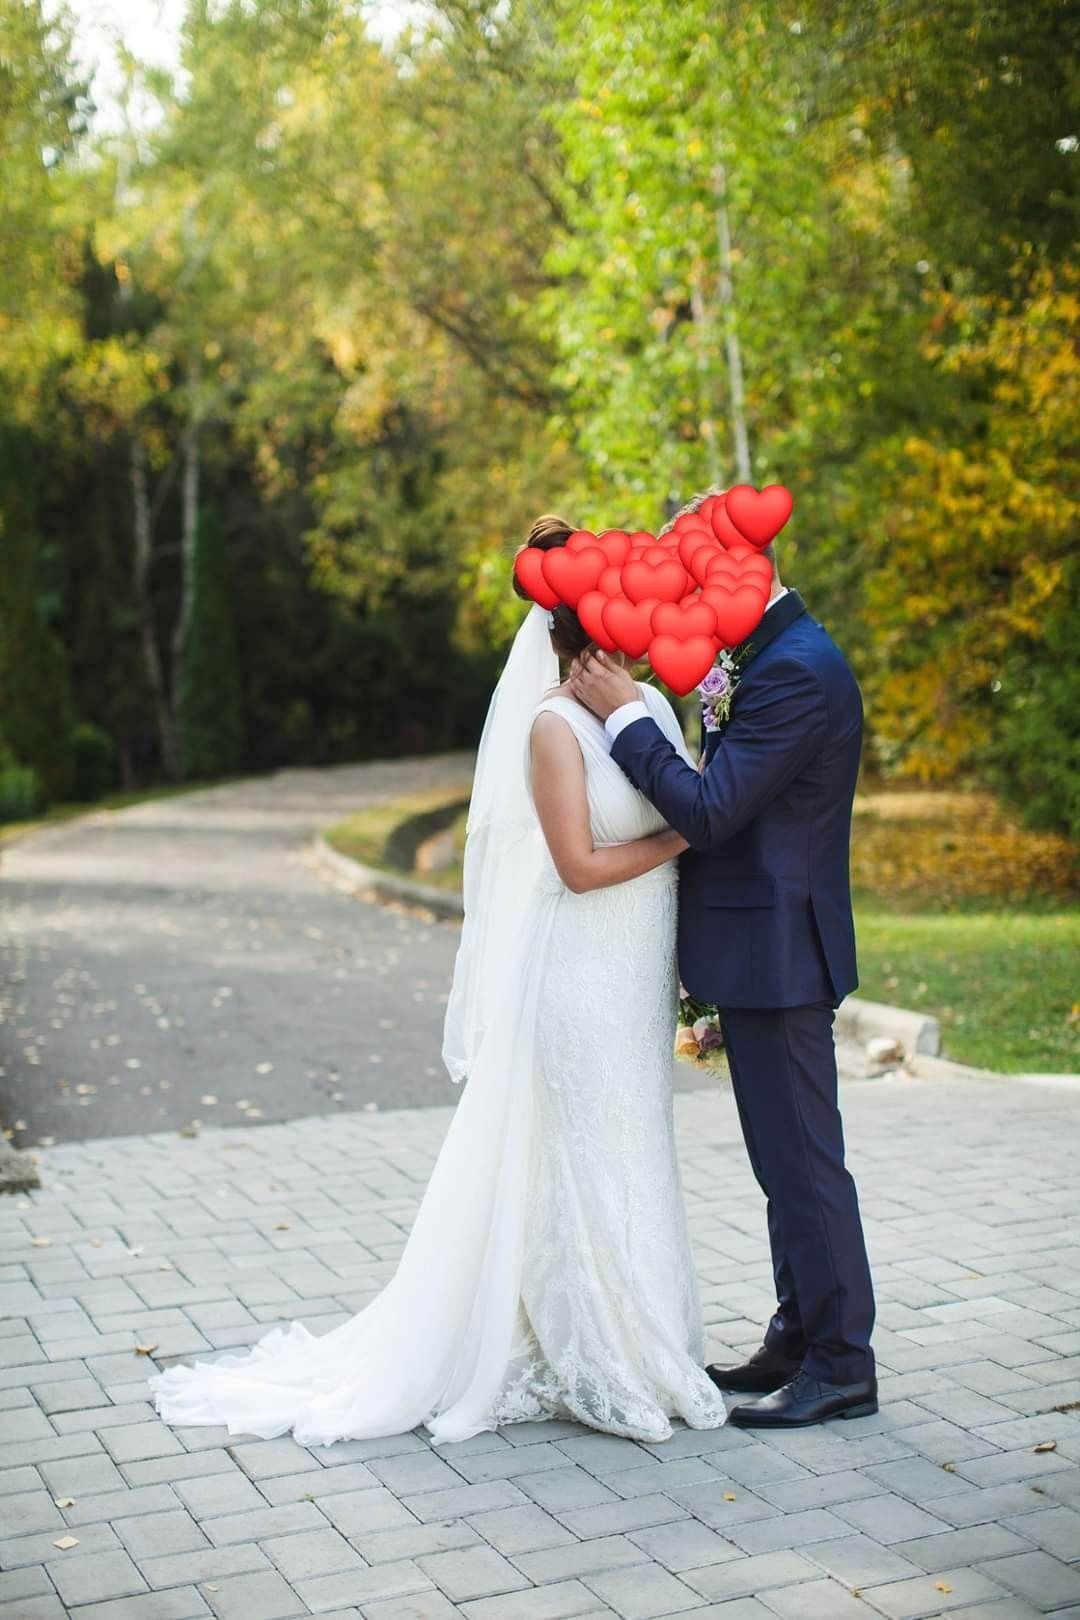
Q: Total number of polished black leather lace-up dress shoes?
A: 2